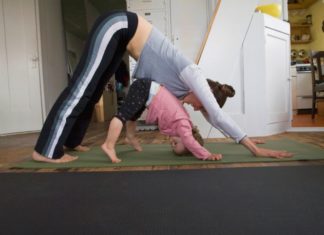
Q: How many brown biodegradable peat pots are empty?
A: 0